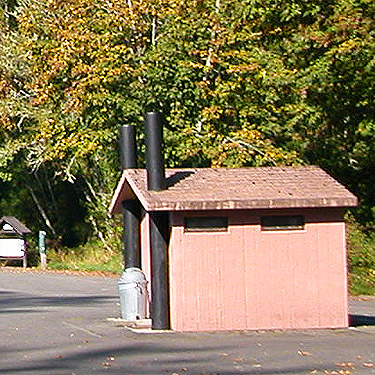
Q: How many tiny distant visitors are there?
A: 0